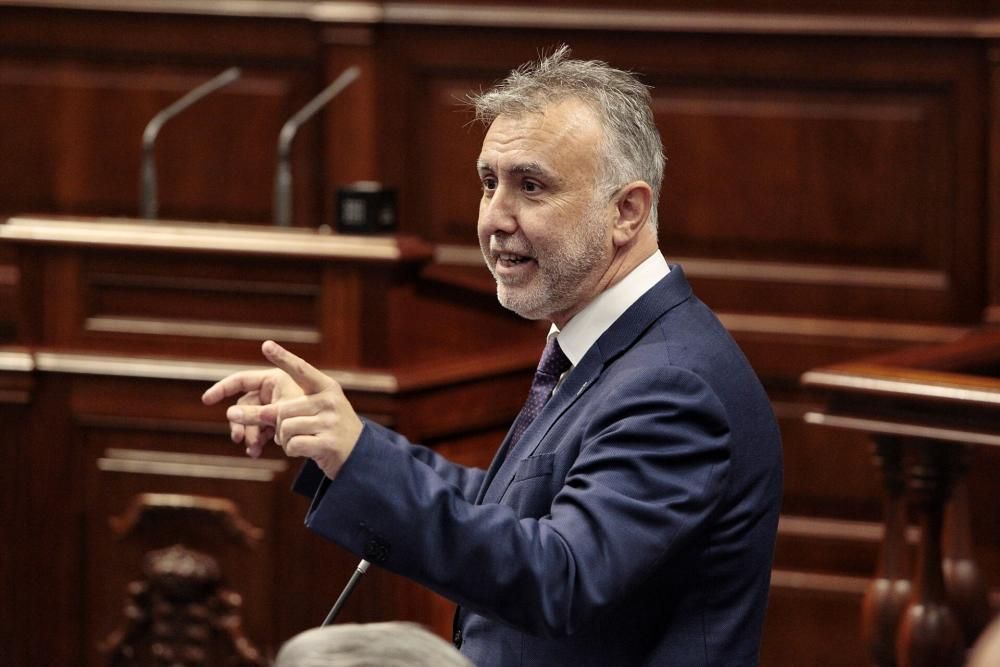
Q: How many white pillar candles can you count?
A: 0